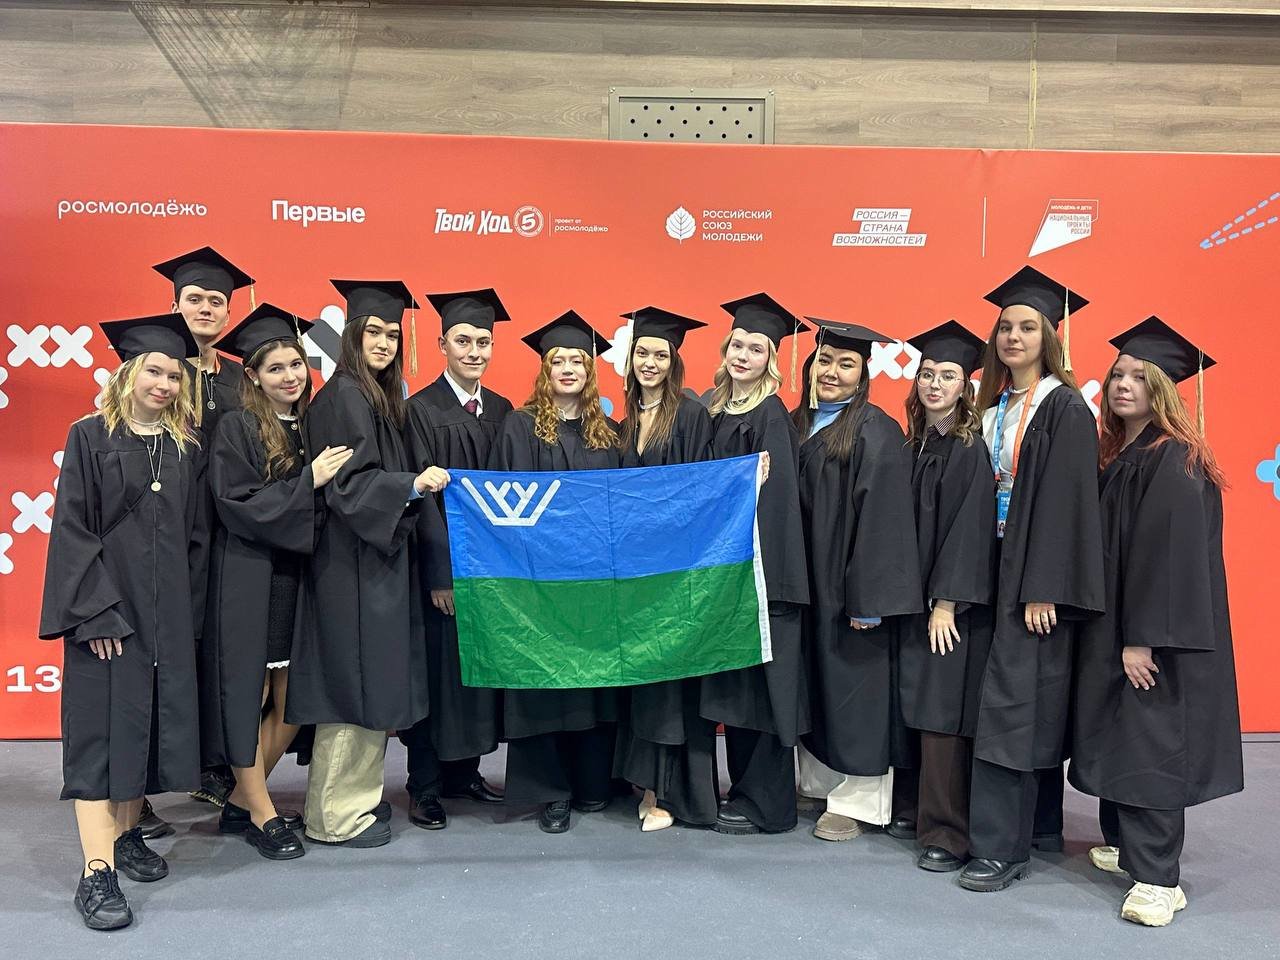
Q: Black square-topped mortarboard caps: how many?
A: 12